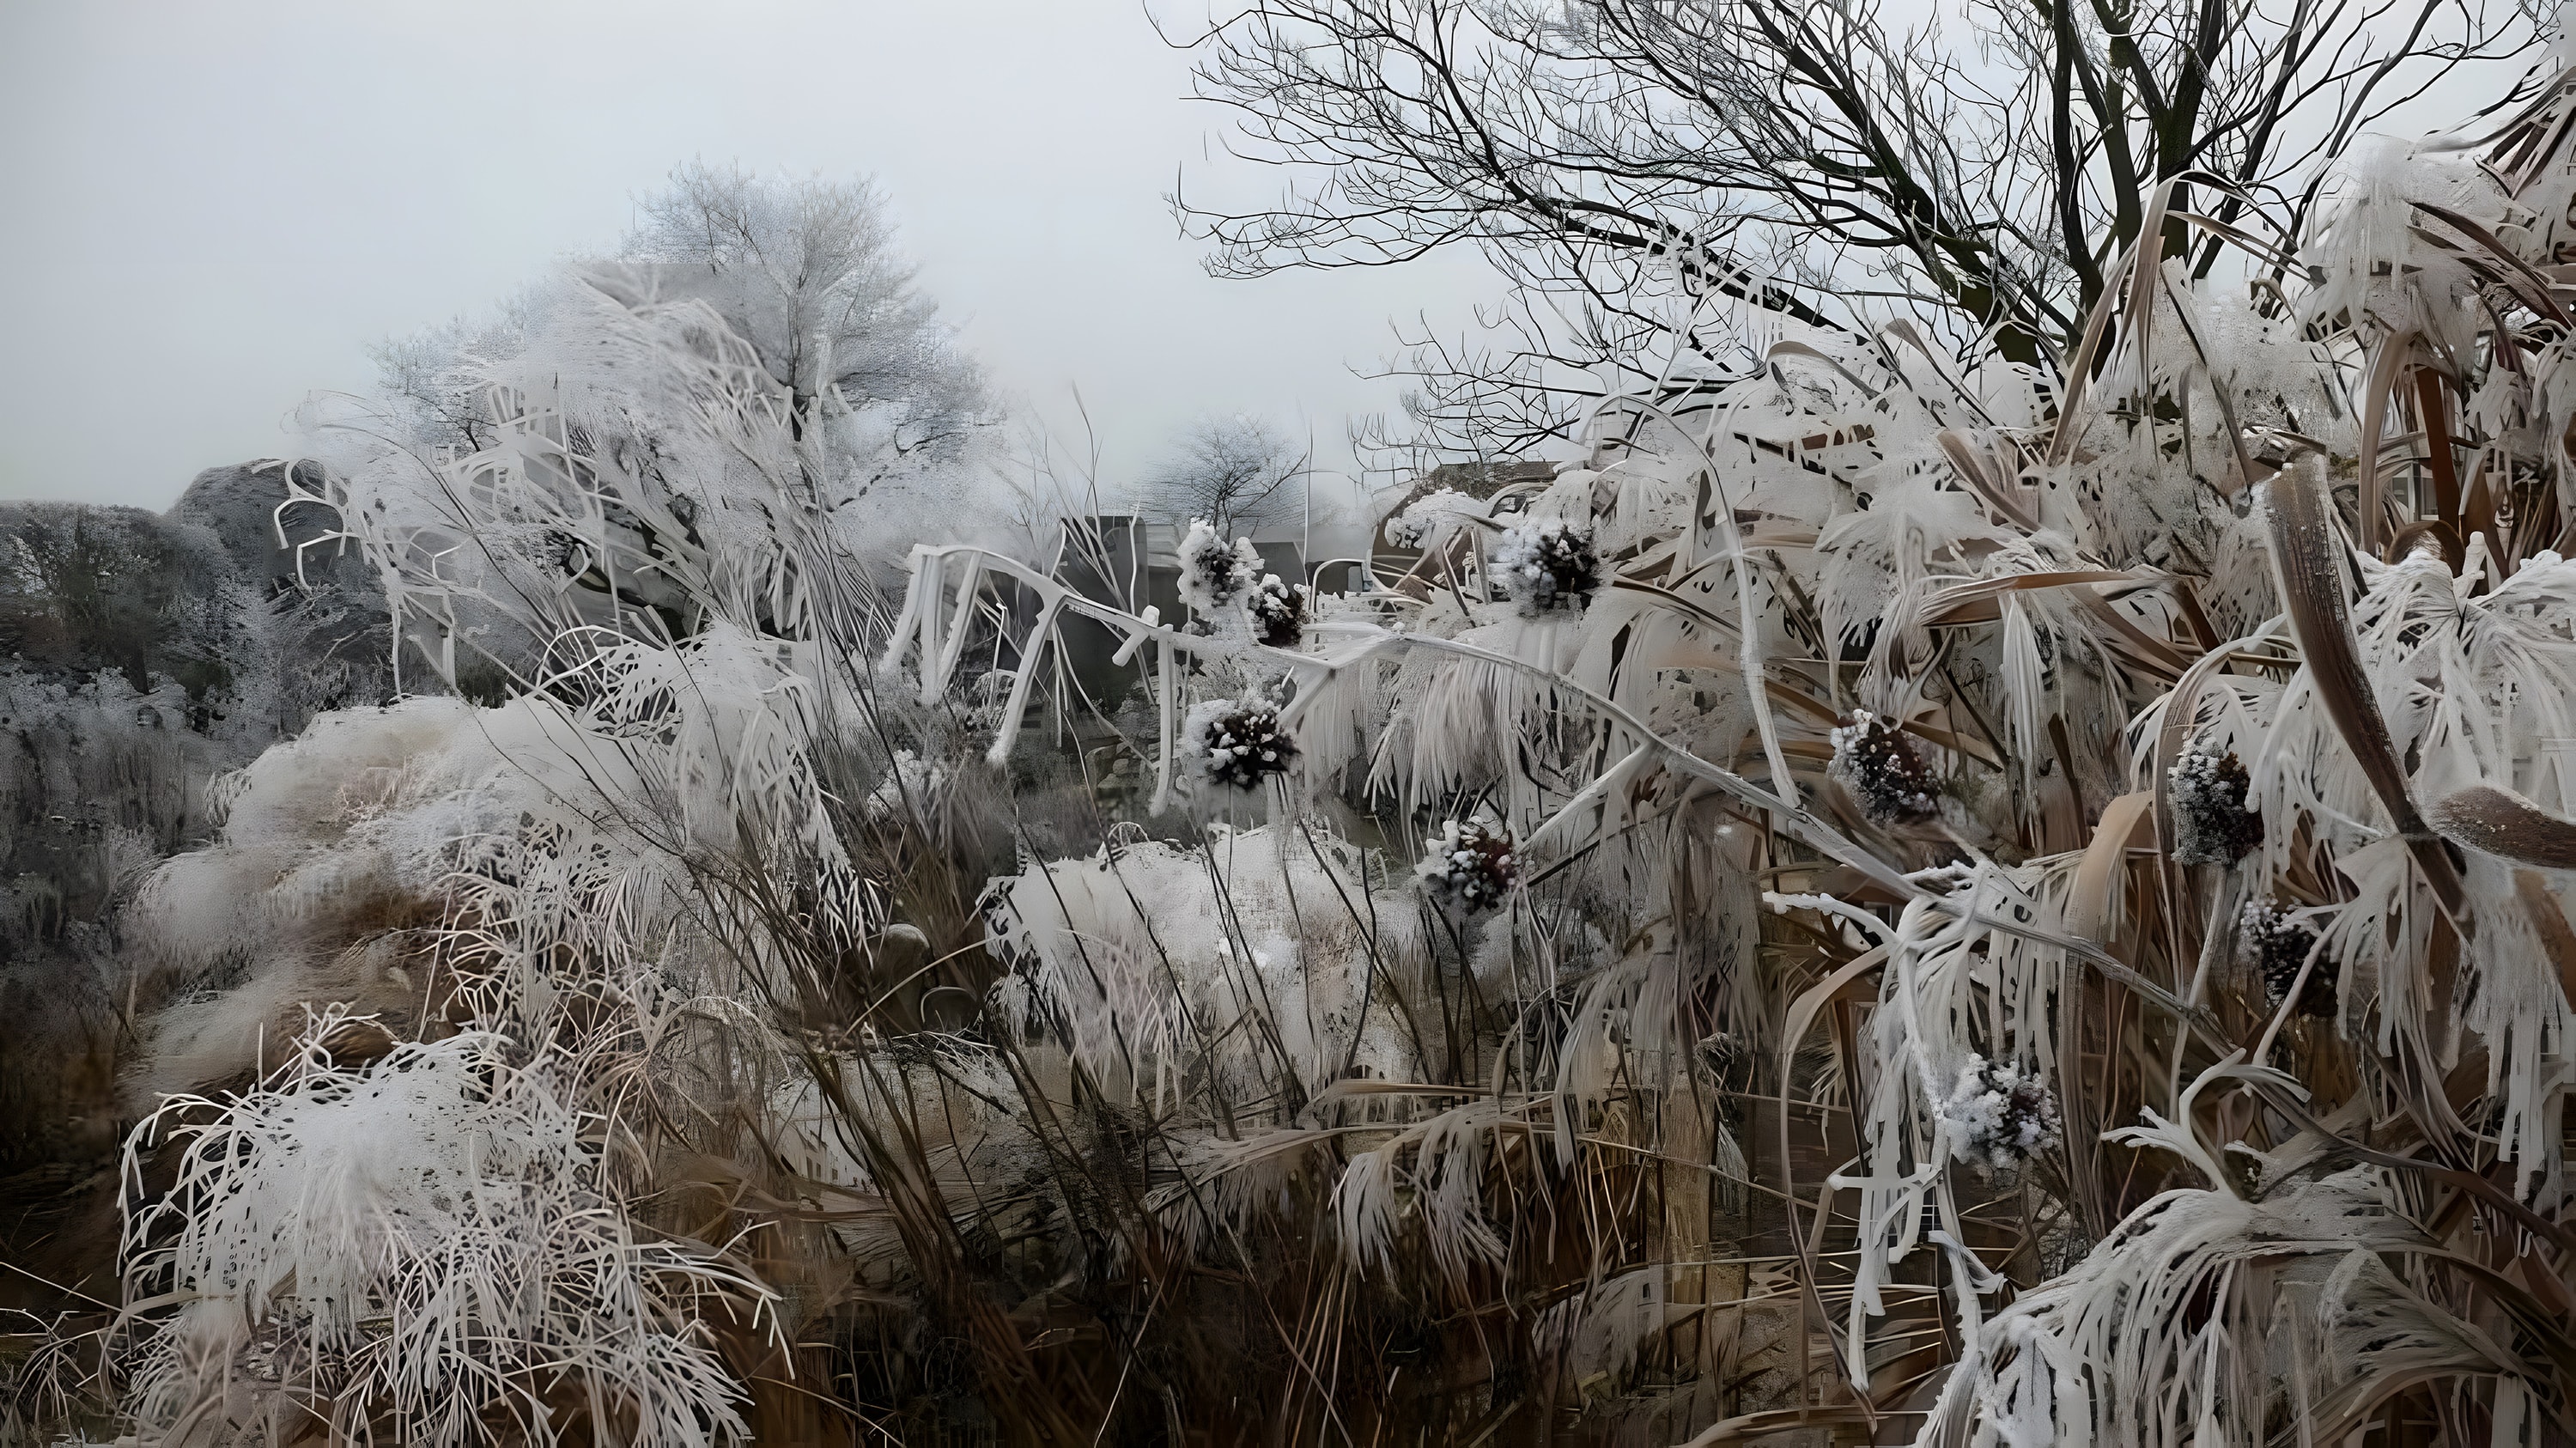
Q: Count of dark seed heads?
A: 9